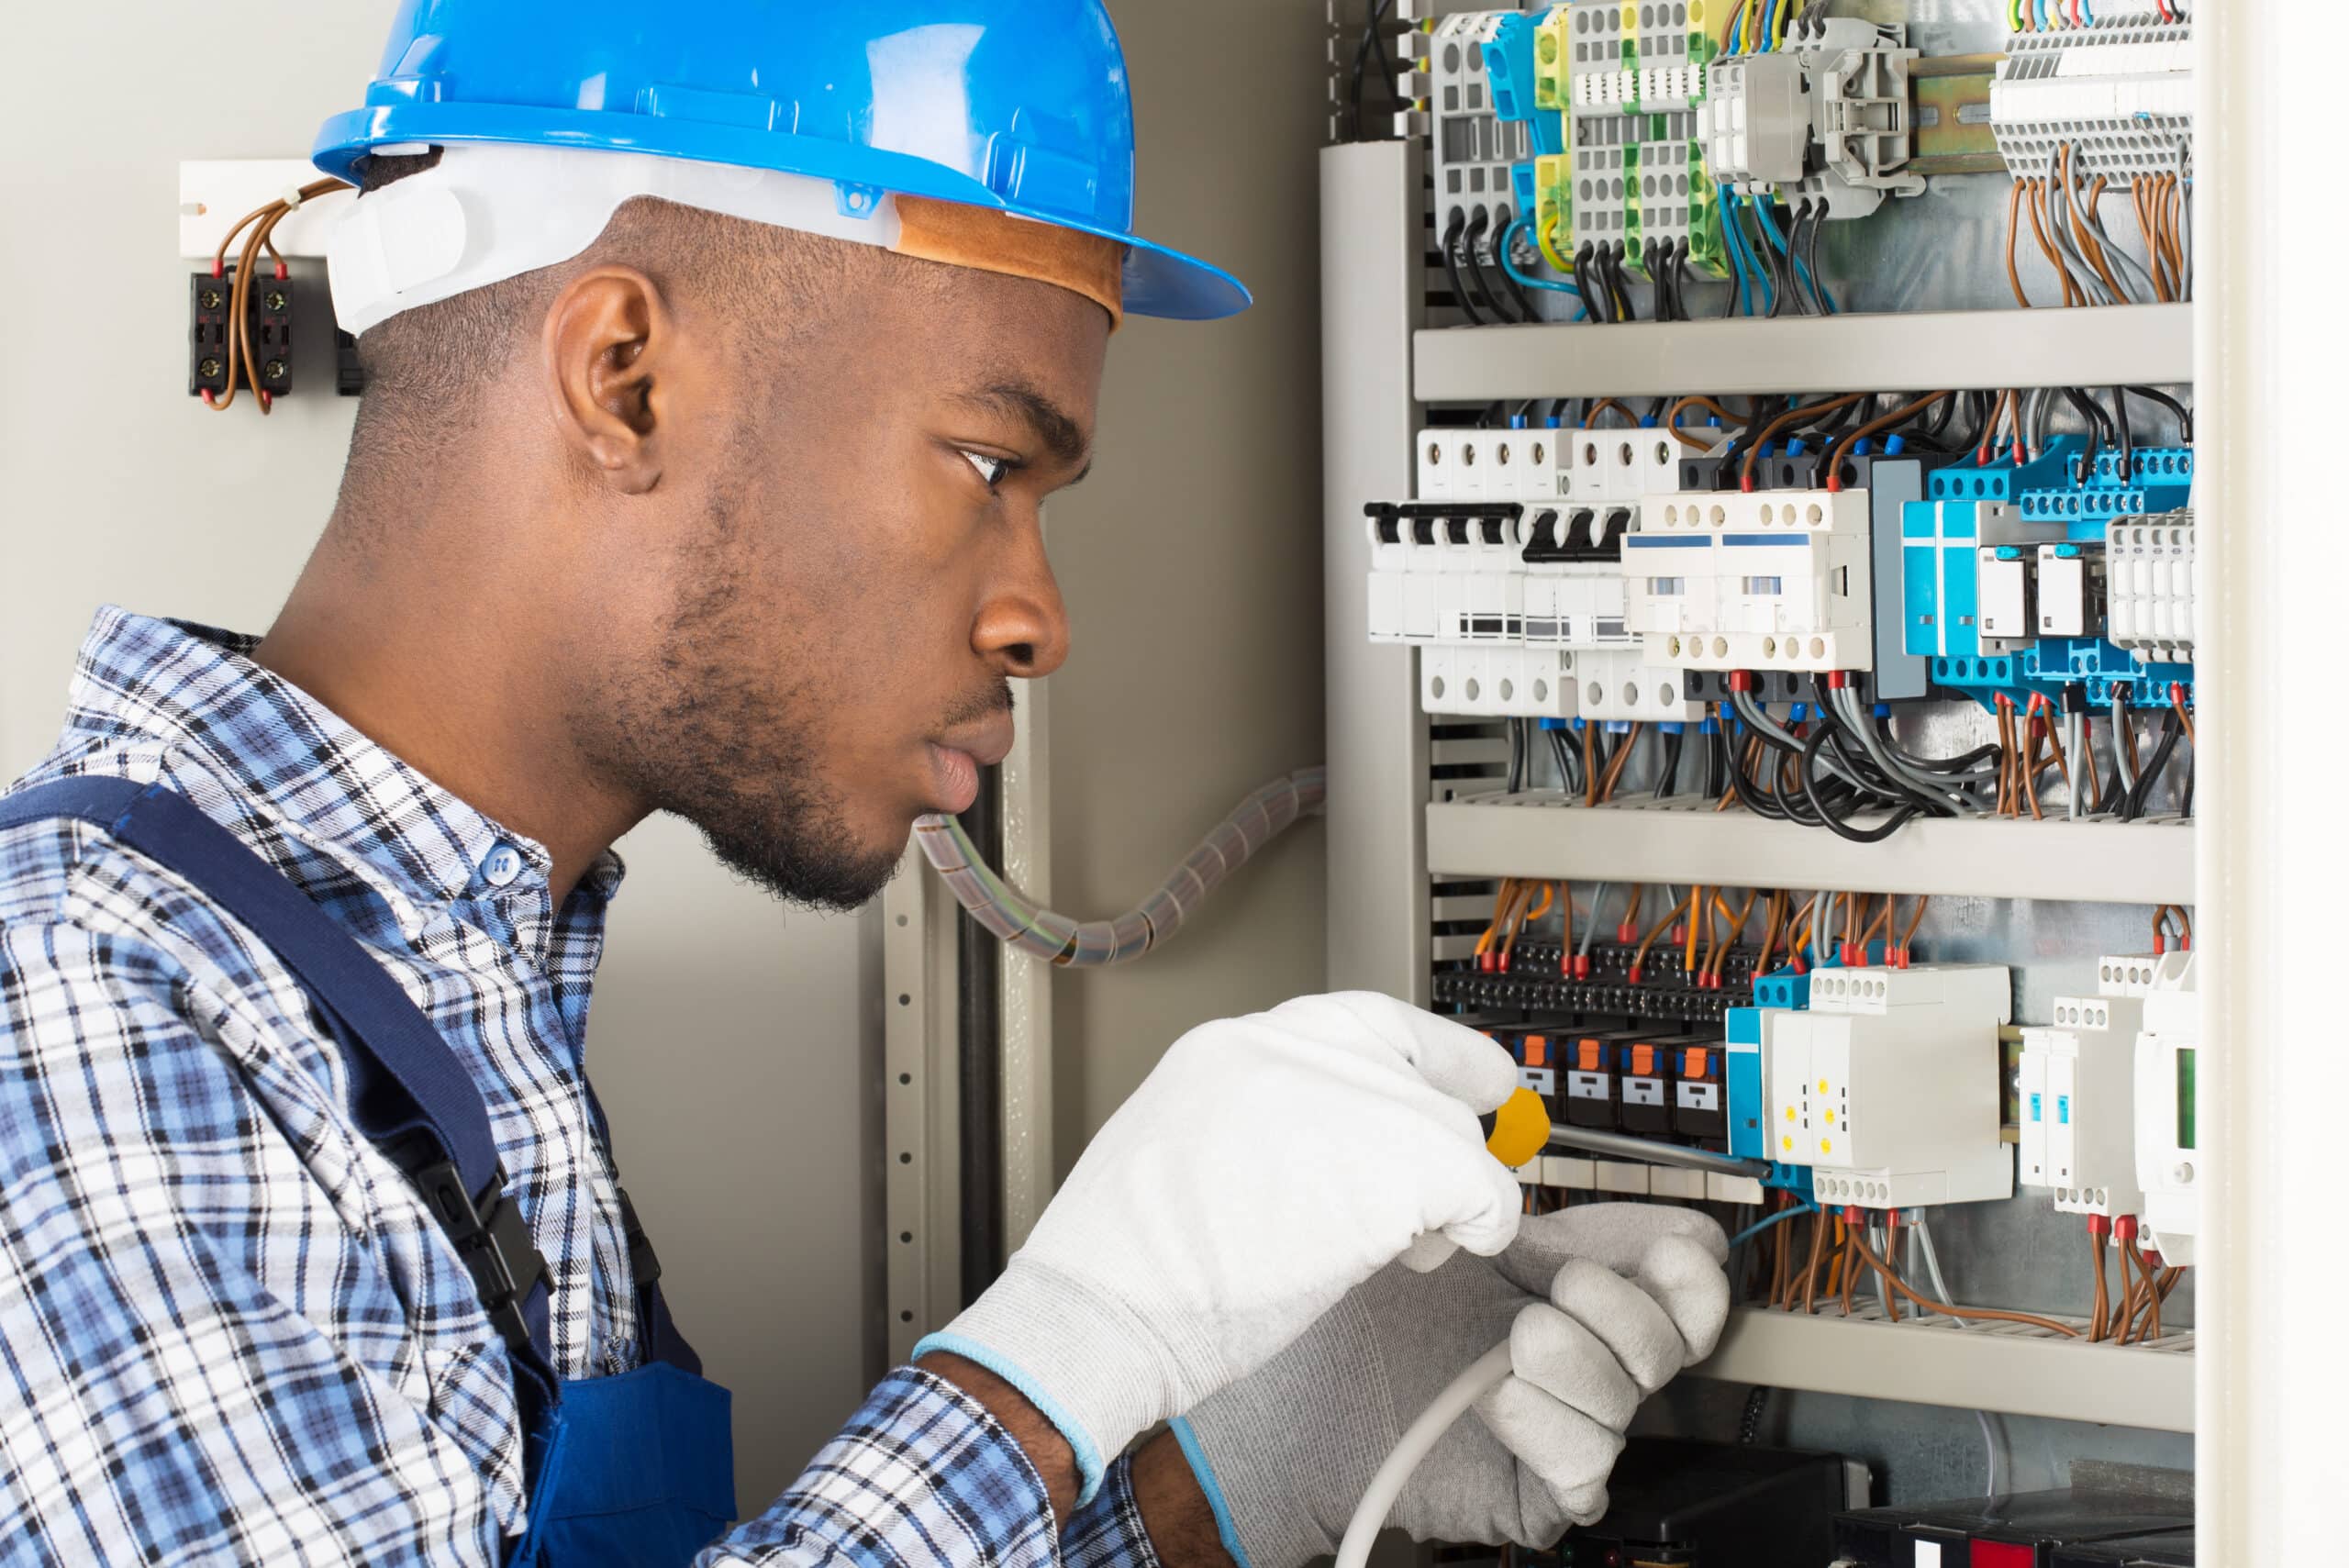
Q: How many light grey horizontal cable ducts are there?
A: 3